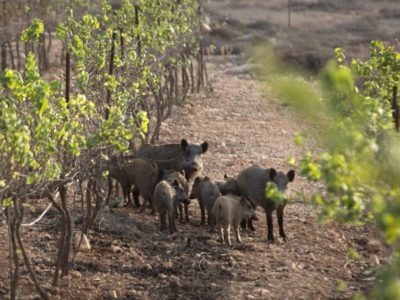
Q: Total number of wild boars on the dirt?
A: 8